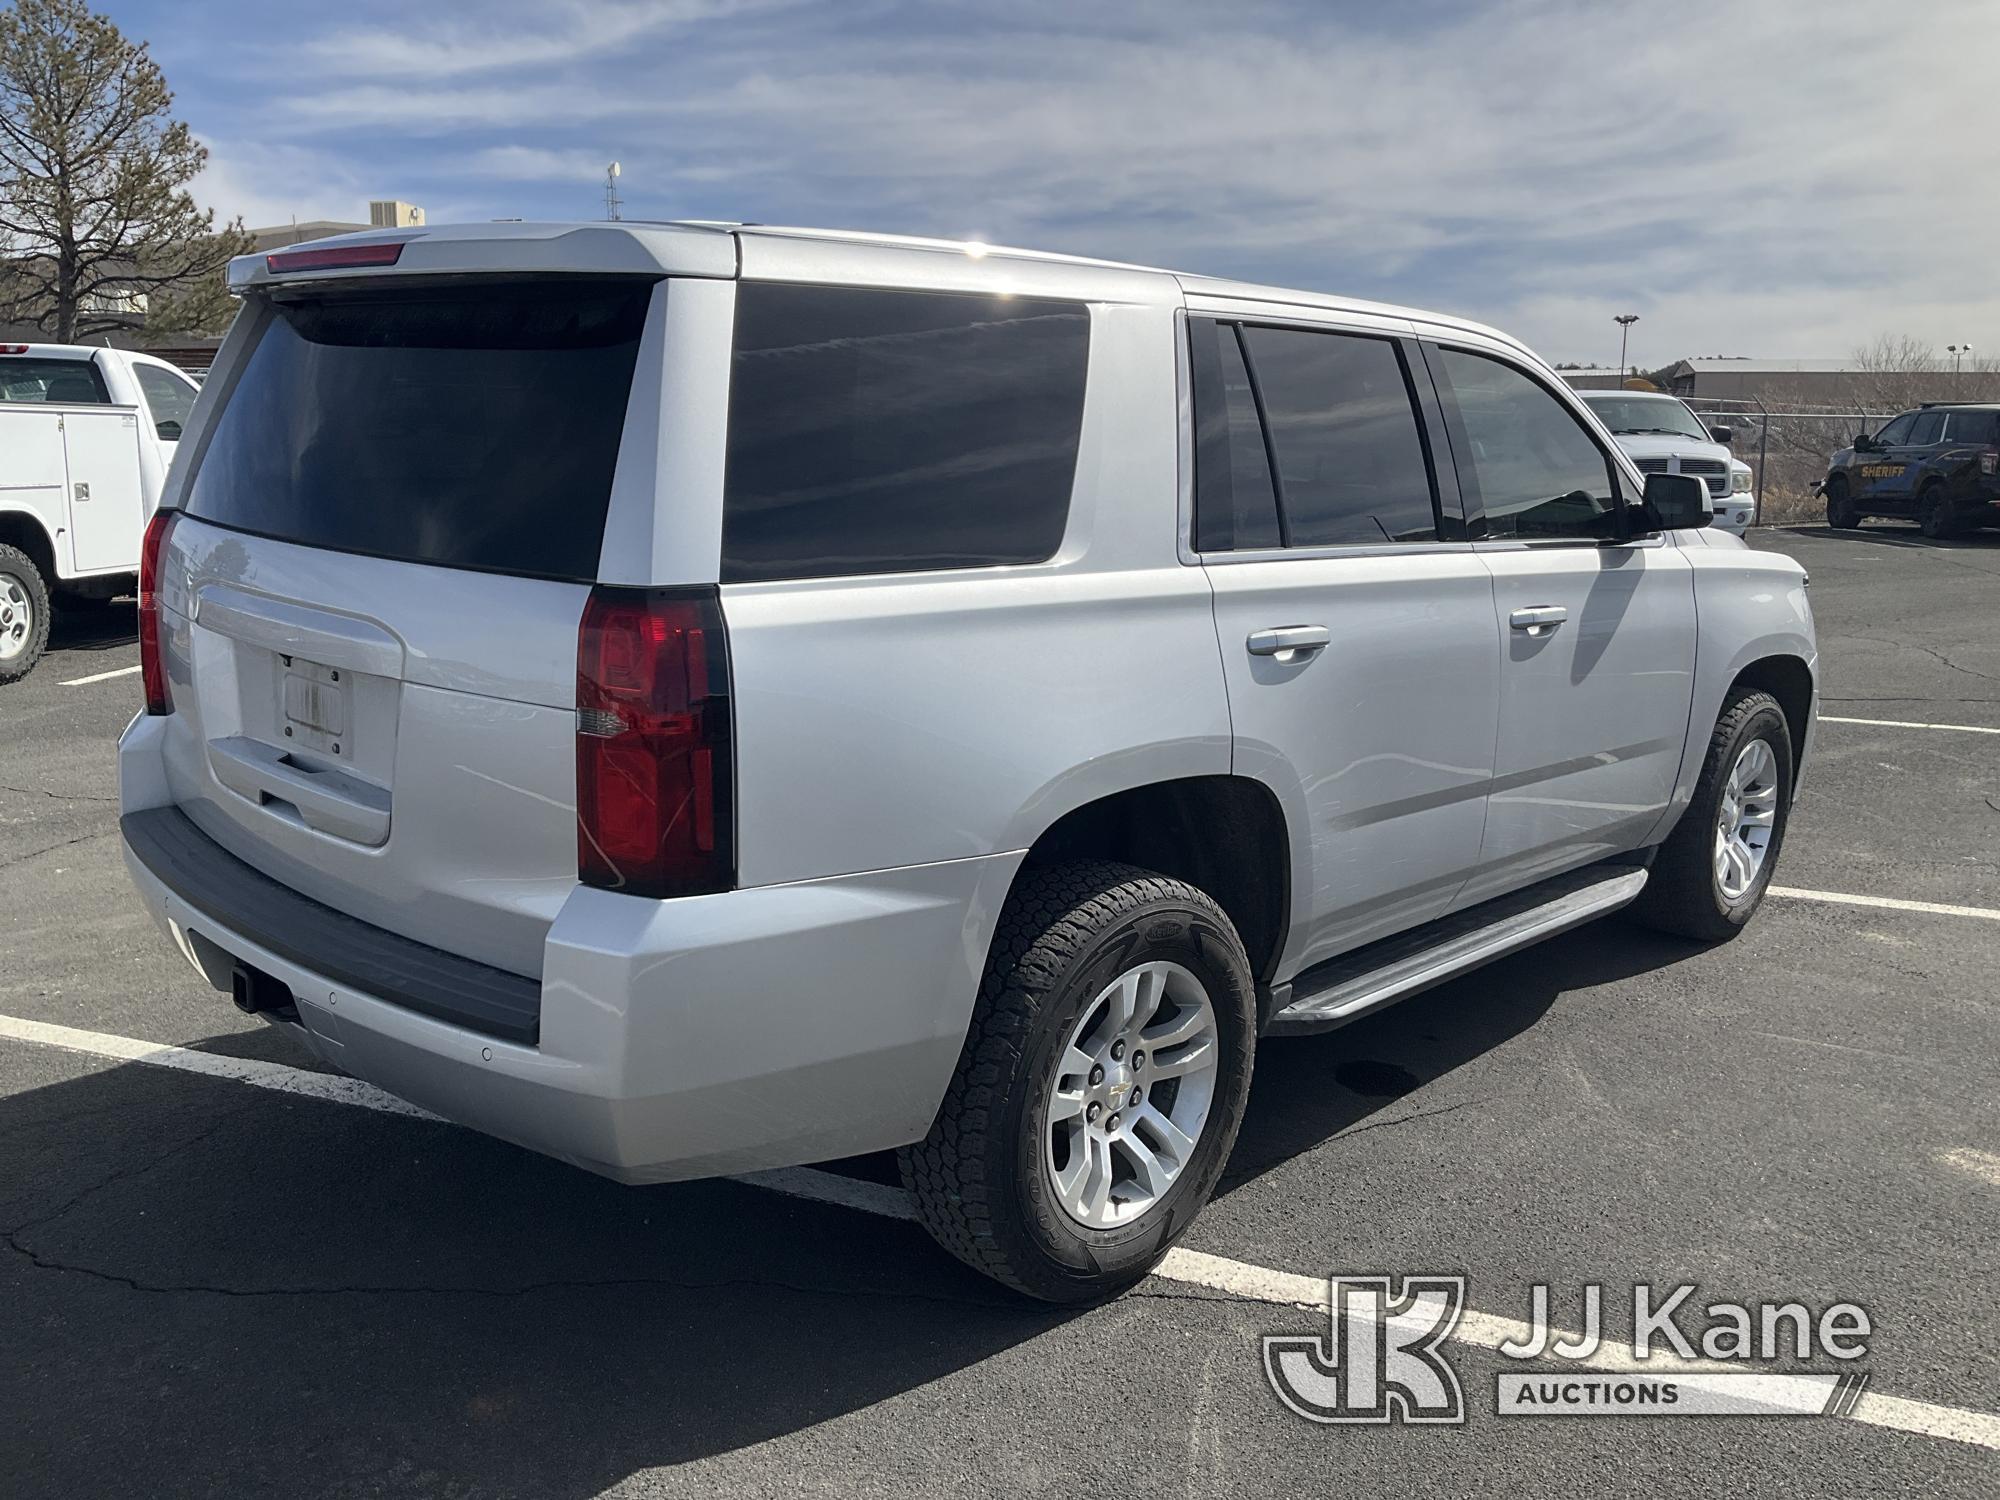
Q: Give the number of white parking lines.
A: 4